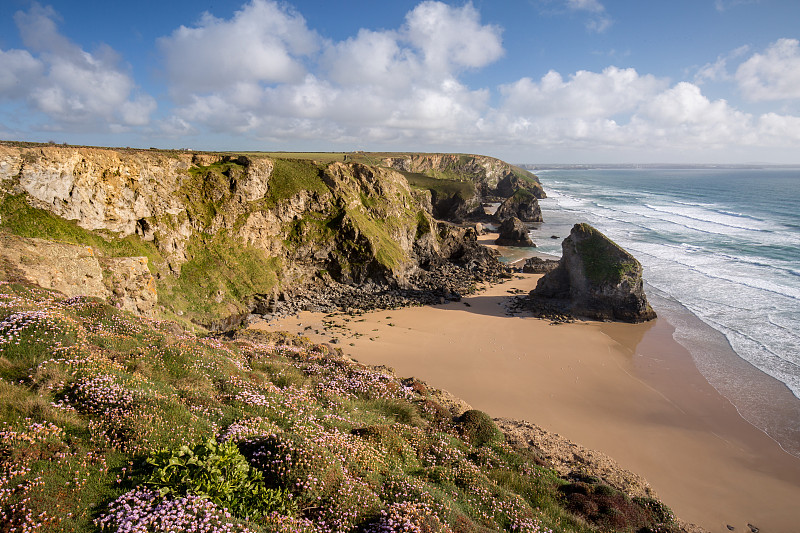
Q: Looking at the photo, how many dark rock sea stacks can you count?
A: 3